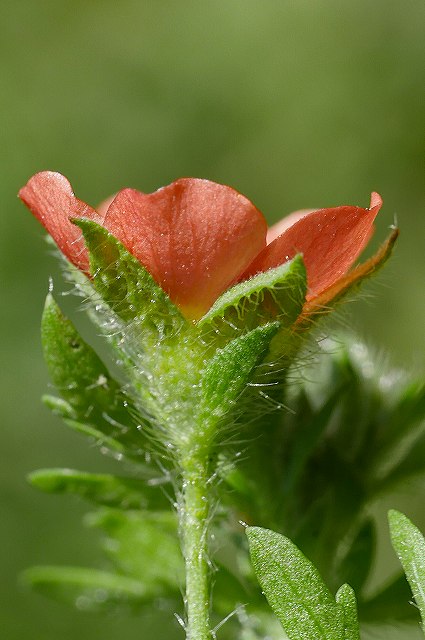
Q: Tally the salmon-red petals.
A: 5